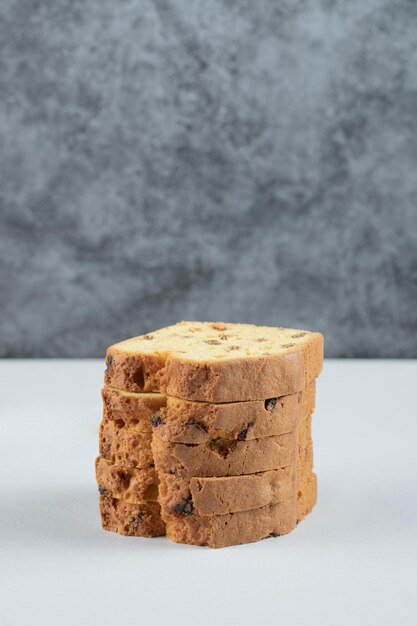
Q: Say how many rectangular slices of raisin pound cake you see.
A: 5